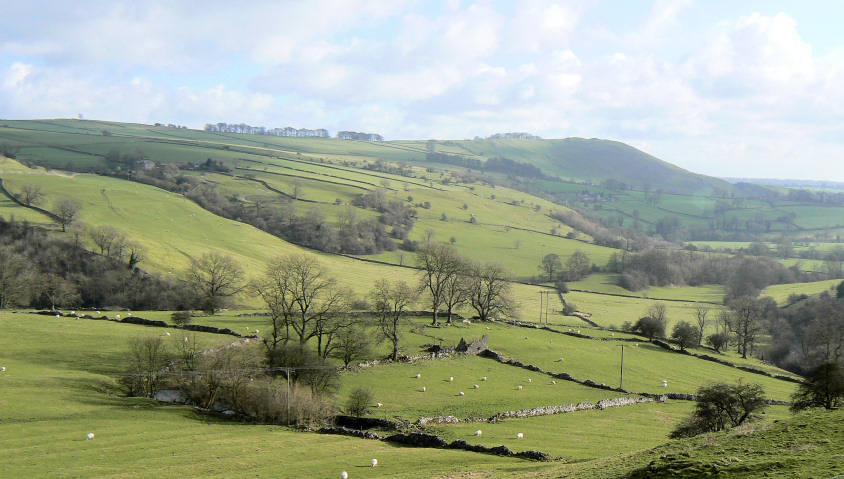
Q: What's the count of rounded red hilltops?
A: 0